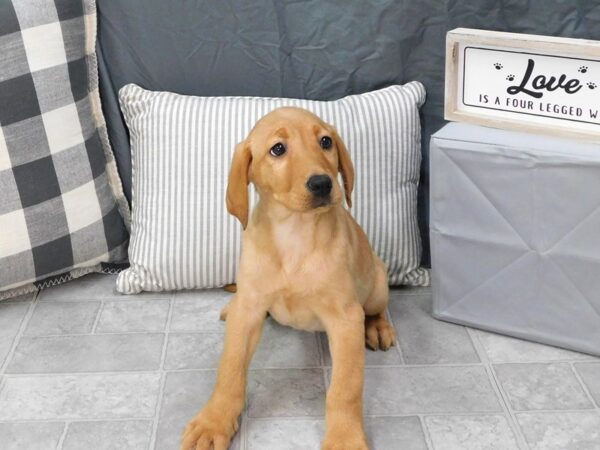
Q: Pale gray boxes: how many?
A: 1